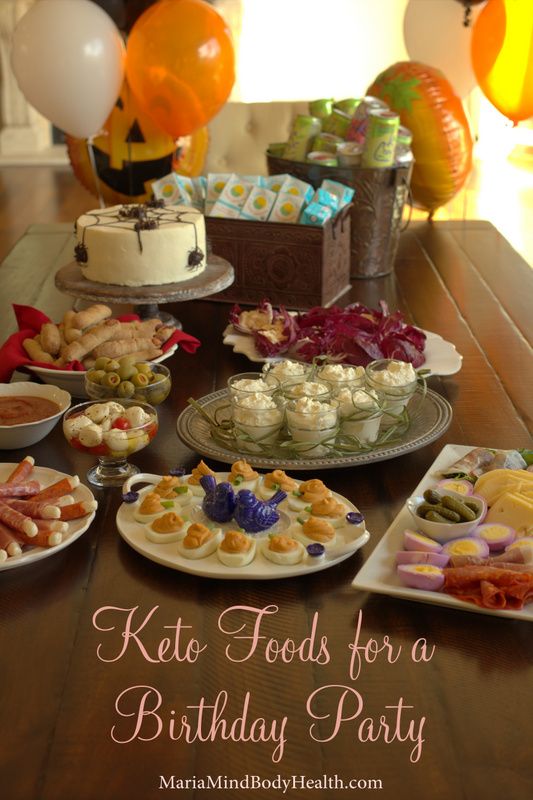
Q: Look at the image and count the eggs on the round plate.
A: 12